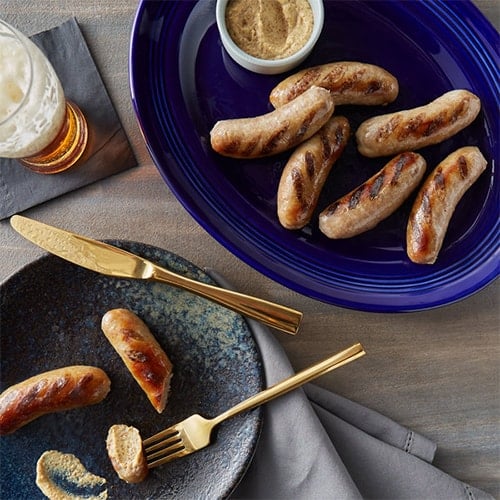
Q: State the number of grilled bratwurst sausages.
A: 8